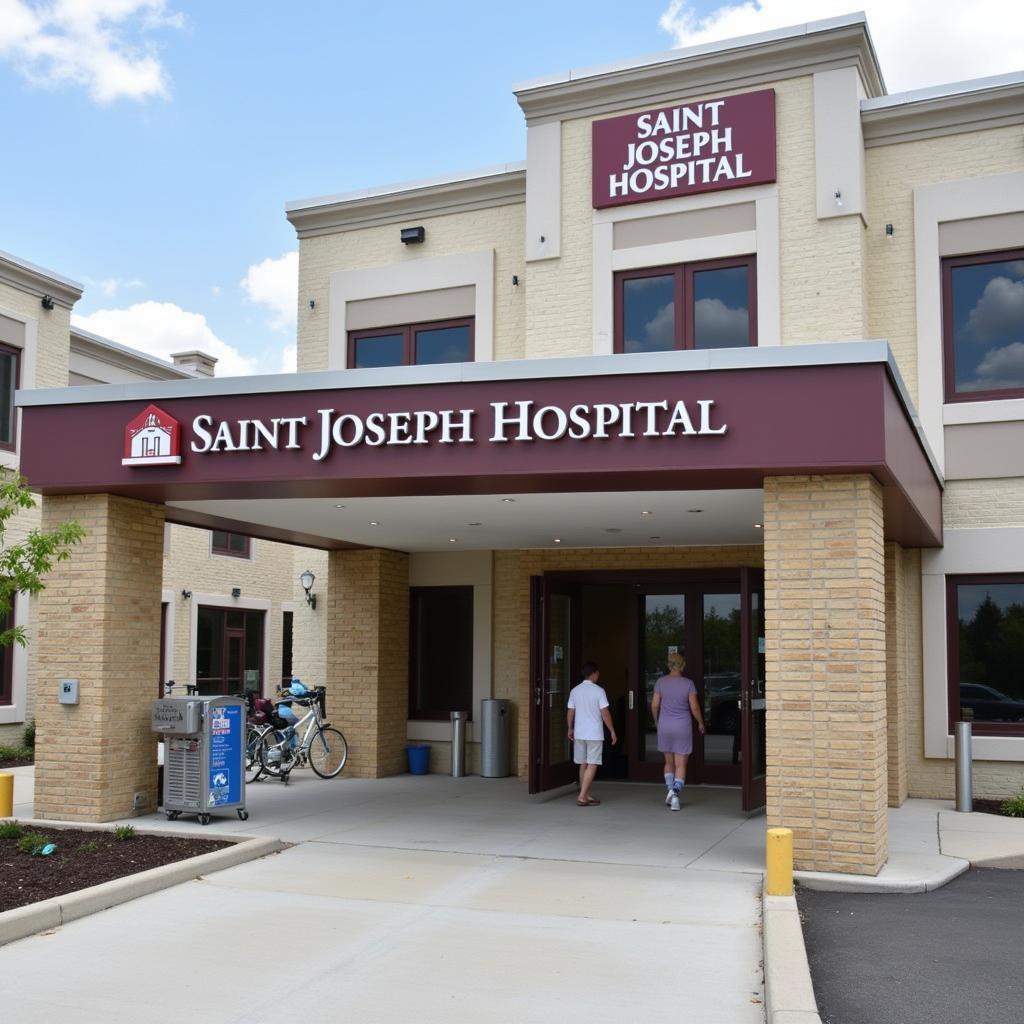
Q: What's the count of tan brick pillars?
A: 4